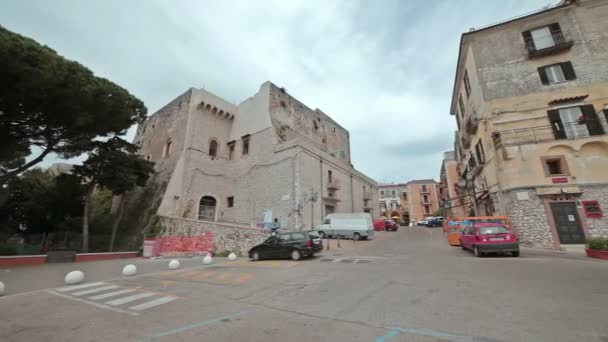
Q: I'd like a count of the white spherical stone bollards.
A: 6